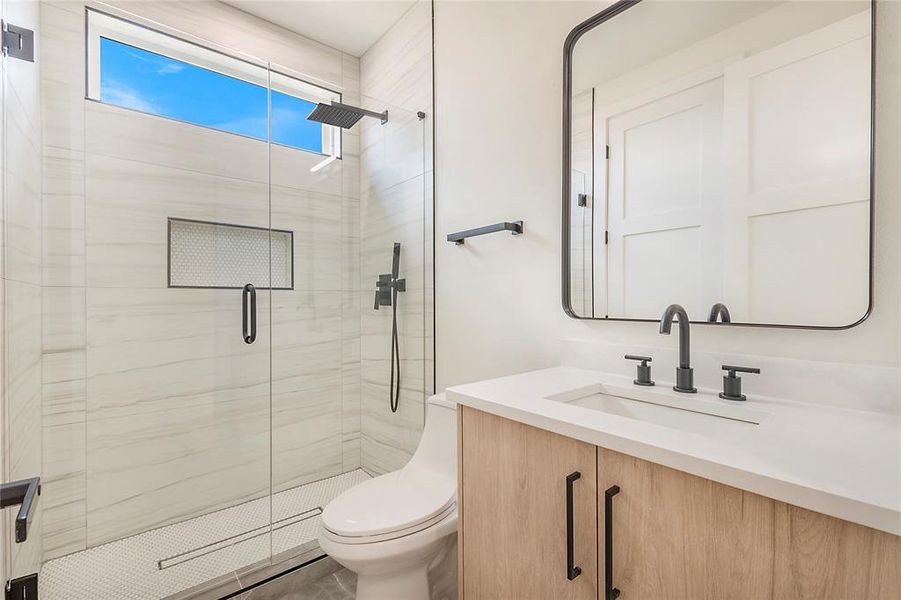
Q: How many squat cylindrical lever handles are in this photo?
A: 2